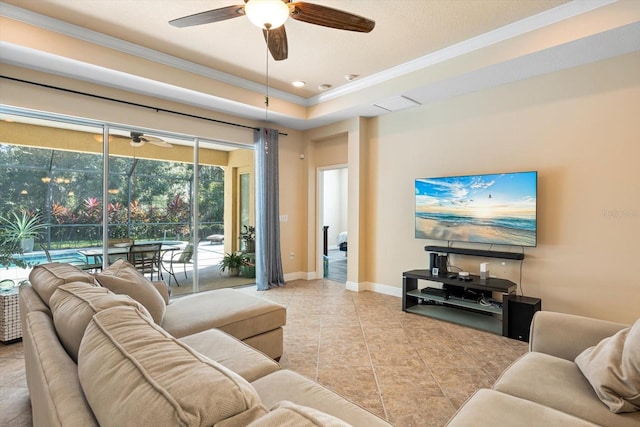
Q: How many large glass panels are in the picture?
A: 3